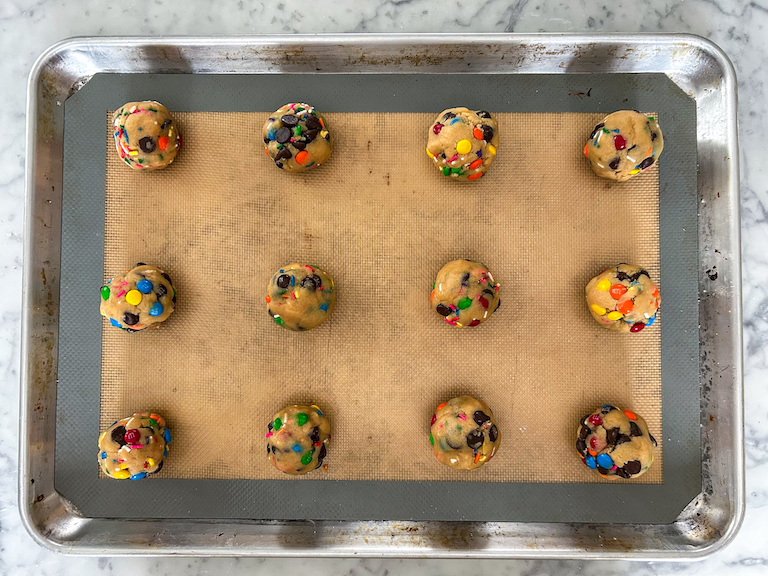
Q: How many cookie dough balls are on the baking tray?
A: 12